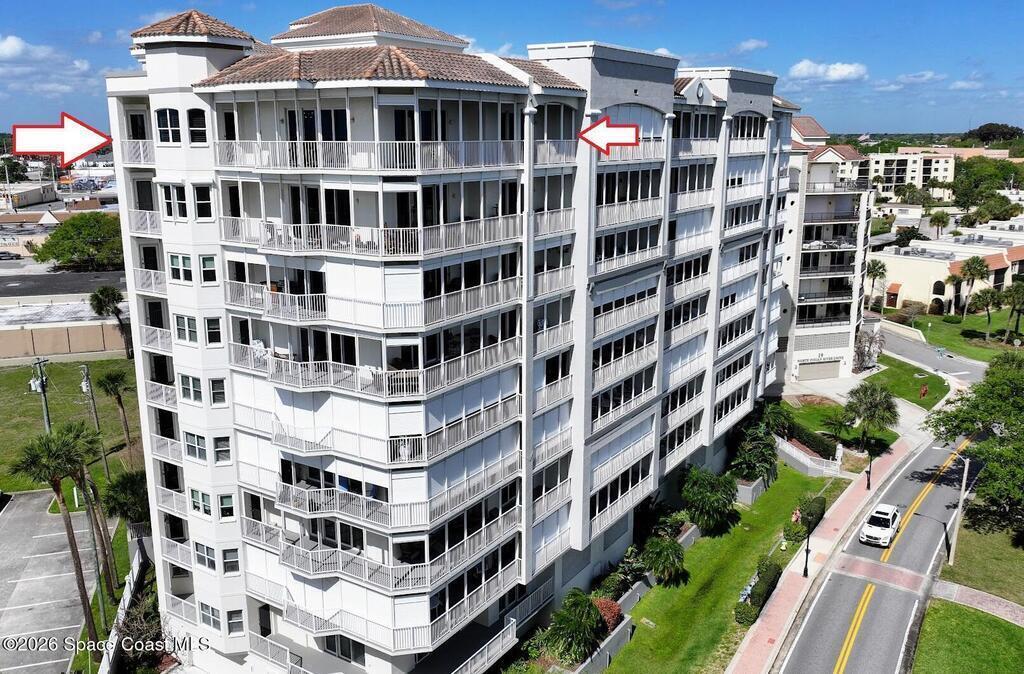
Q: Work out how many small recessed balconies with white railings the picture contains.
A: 9